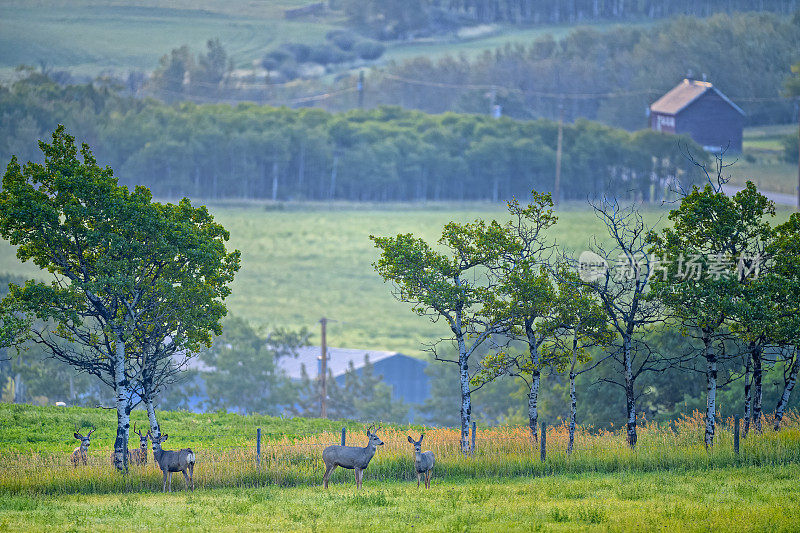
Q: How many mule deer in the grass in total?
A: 5